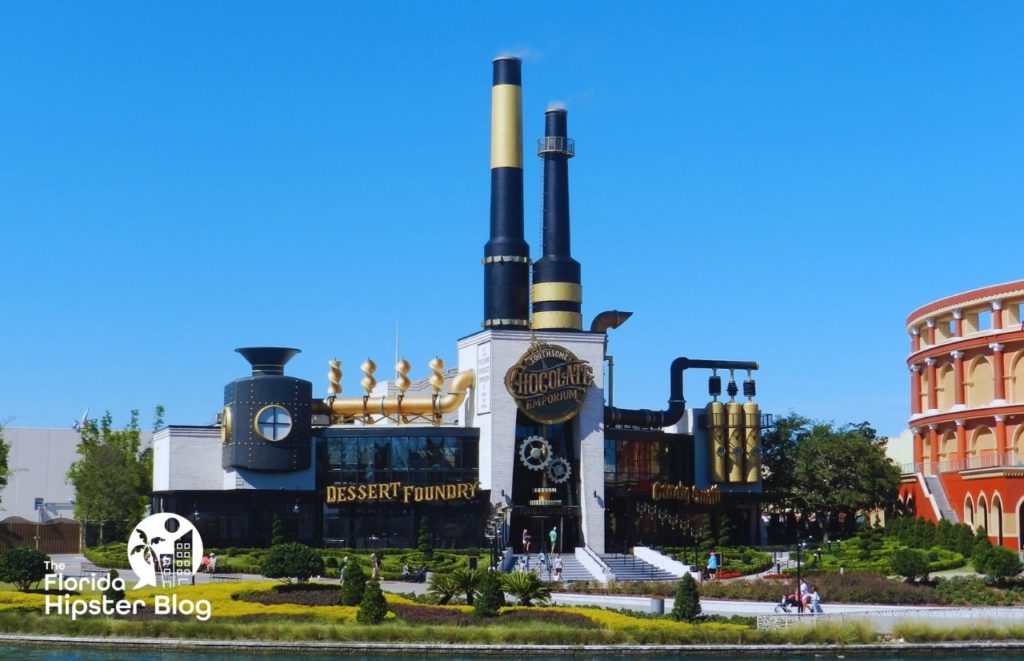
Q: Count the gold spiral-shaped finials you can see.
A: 4